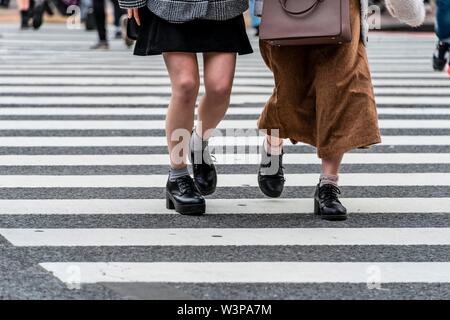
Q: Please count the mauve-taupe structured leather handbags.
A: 1